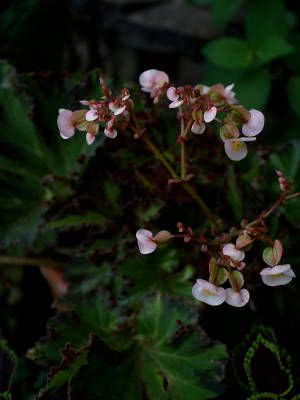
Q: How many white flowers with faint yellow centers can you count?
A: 3